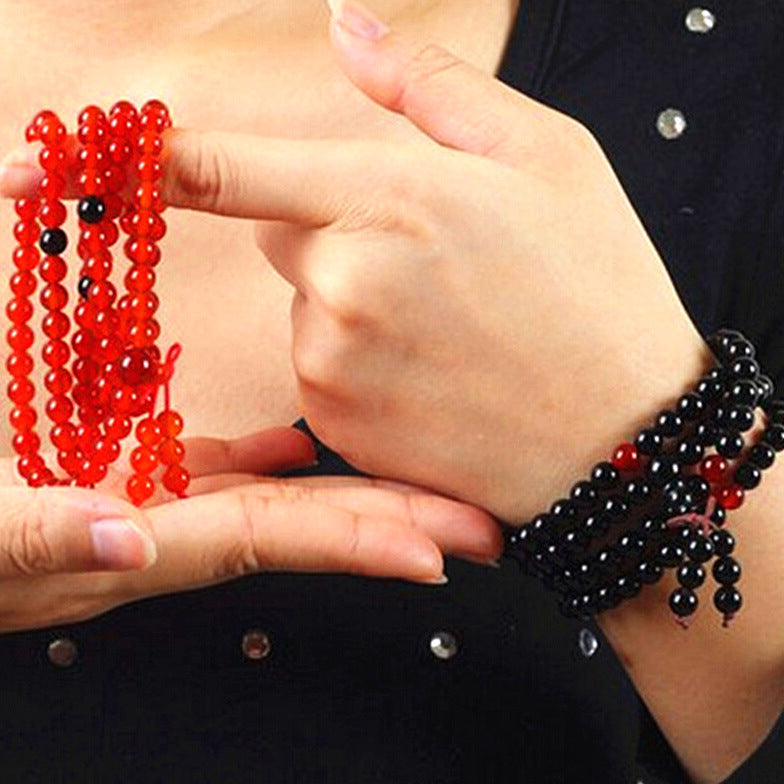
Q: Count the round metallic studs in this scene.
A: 6